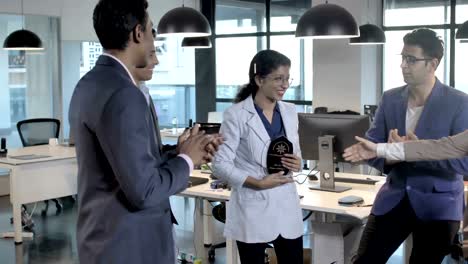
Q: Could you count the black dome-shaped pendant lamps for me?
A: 6